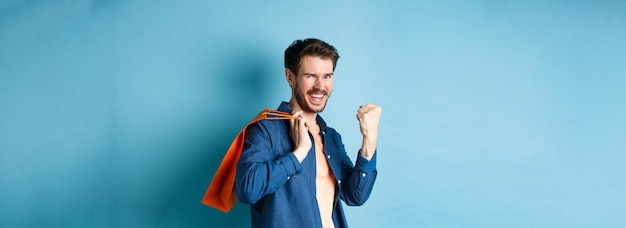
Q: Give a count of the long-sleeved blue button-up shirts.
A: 1